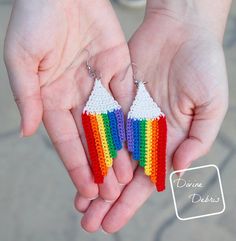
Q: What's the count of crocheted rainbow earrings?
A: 2